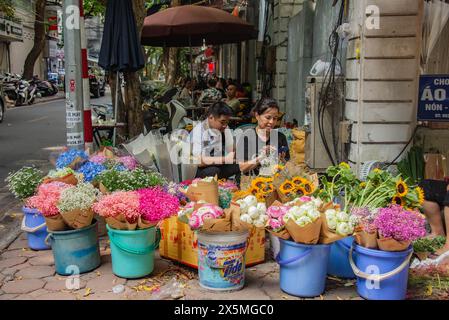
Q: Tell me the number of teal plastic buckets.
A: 2